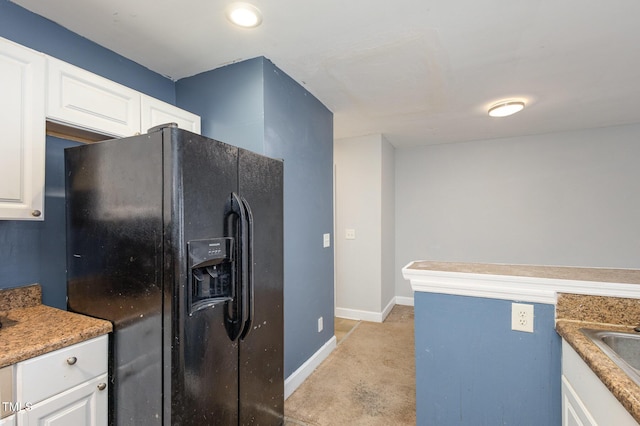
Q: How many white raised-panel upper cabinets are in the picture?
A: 3